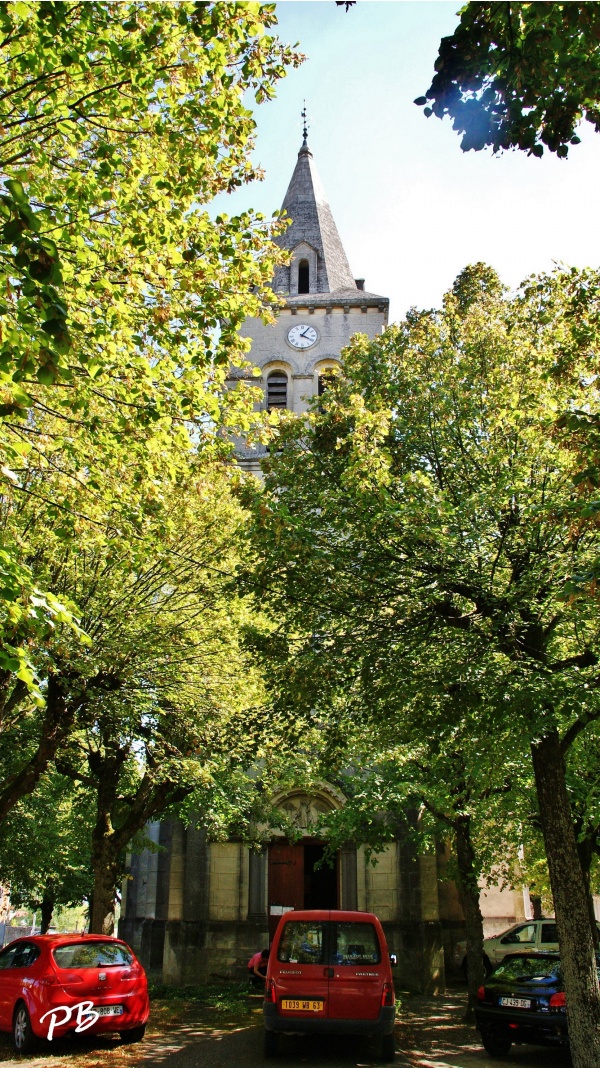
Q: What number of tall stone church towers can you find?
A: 1